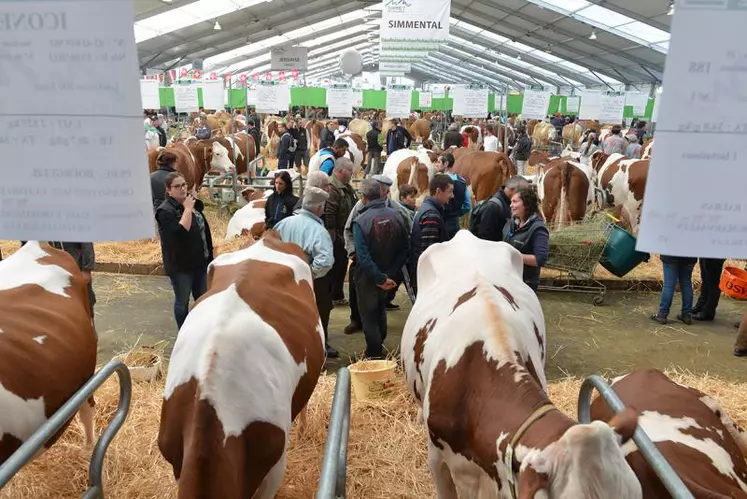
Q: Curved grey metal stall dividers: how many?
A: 3